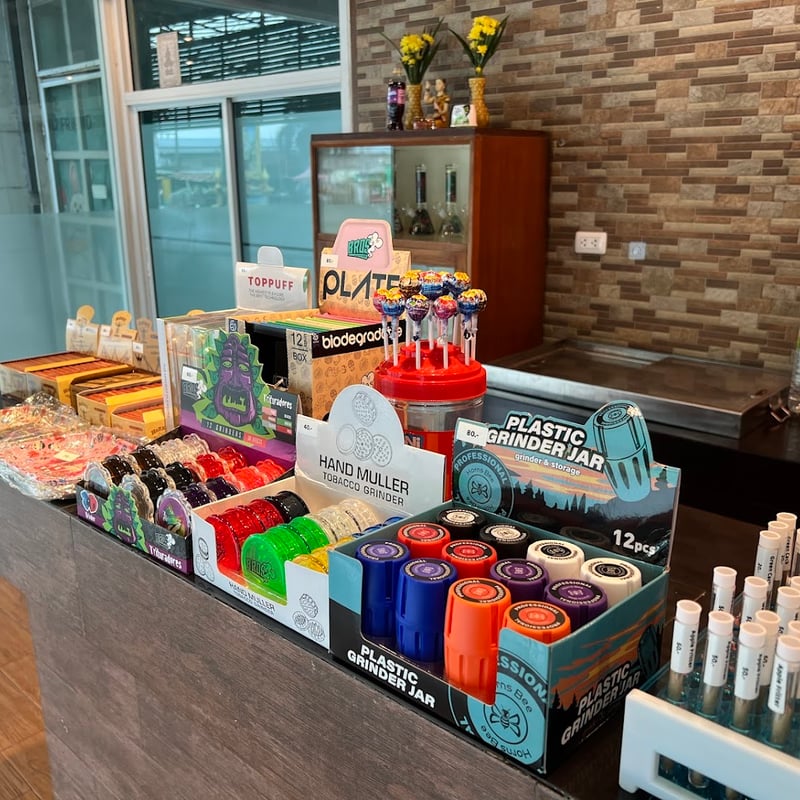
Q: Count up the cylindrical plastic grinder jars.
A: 12